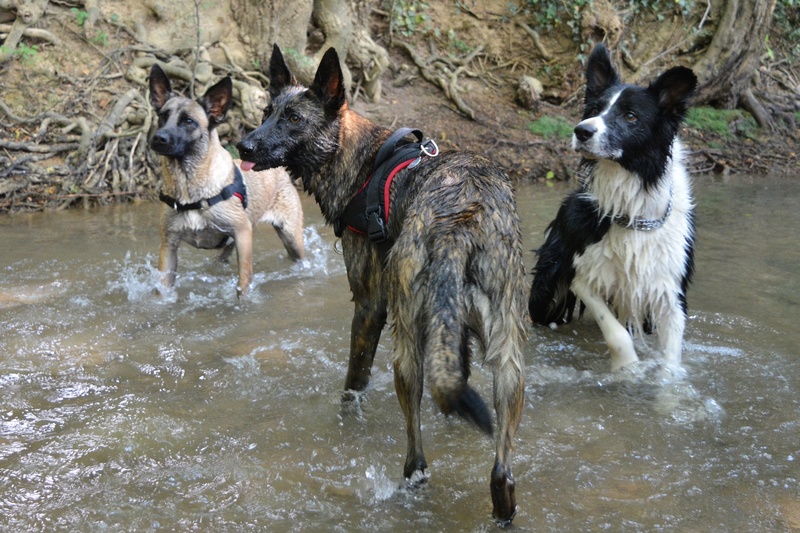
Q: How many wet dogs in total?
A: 3